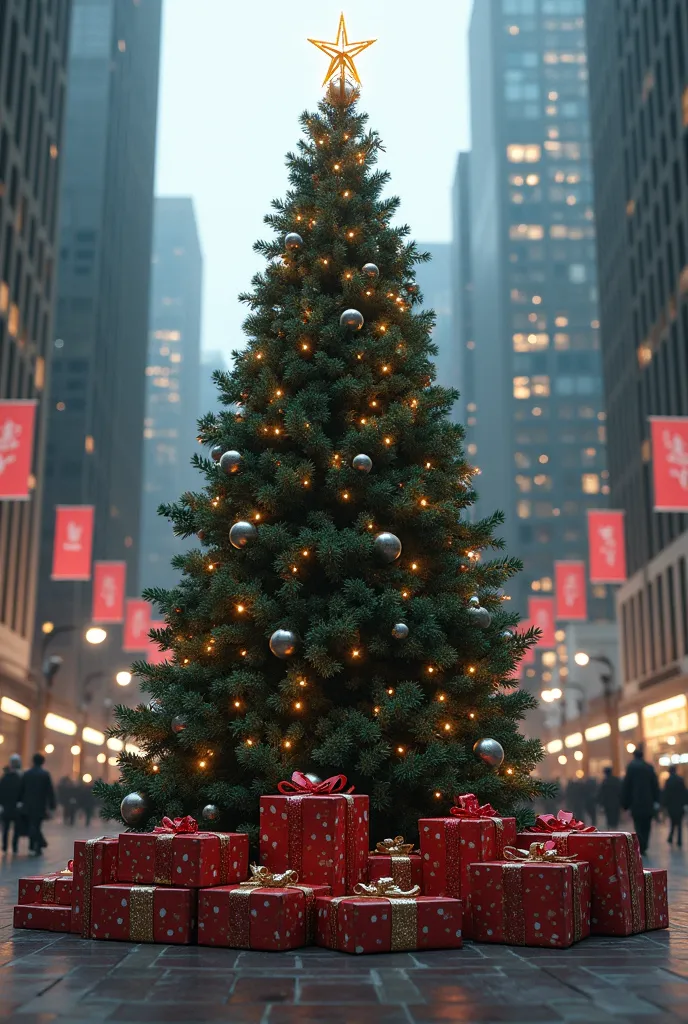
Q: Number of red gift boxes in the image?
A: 13